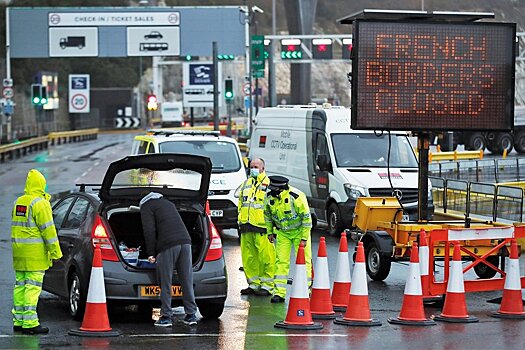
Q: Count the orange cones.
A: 9